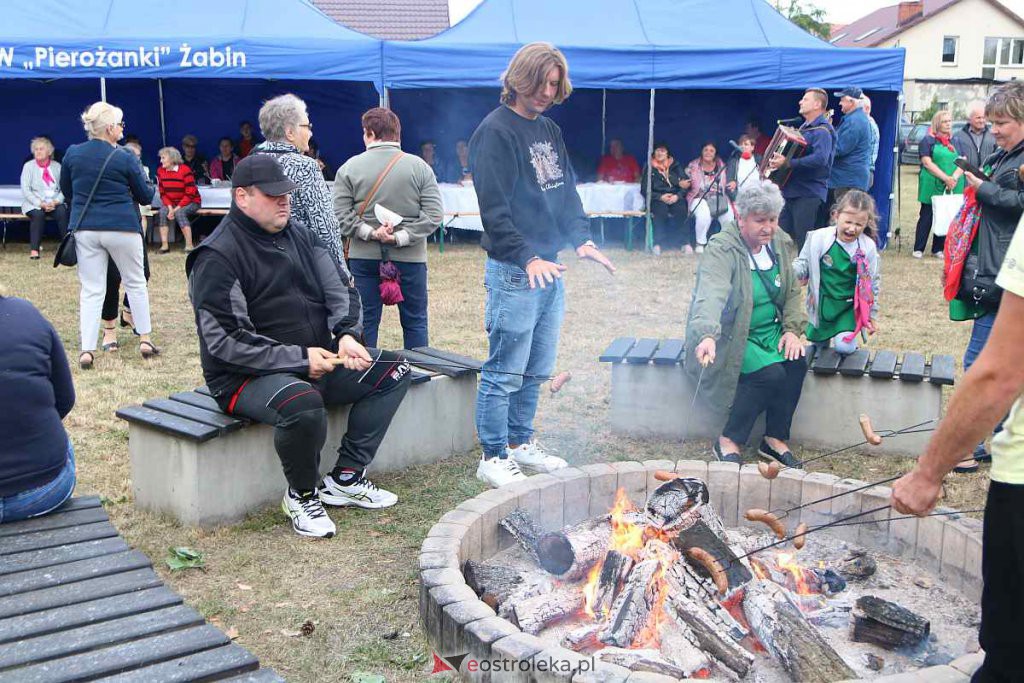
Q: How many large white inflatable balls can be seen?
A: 0